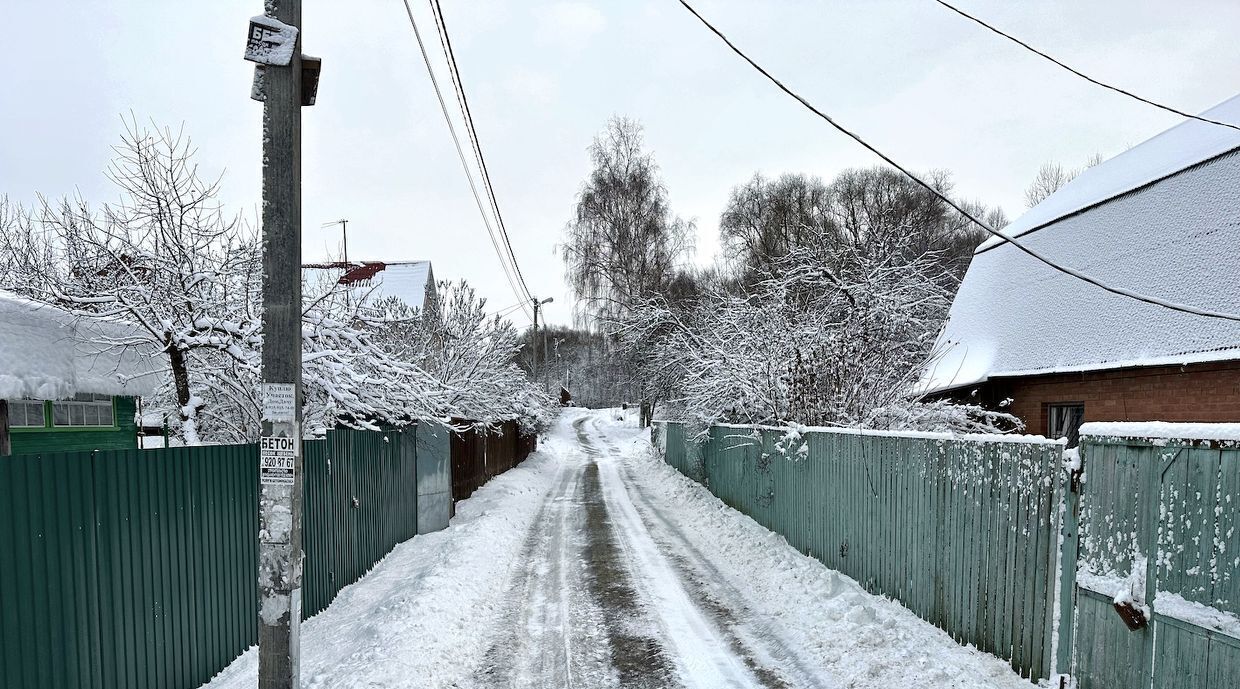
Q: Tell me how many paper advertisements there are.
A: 2